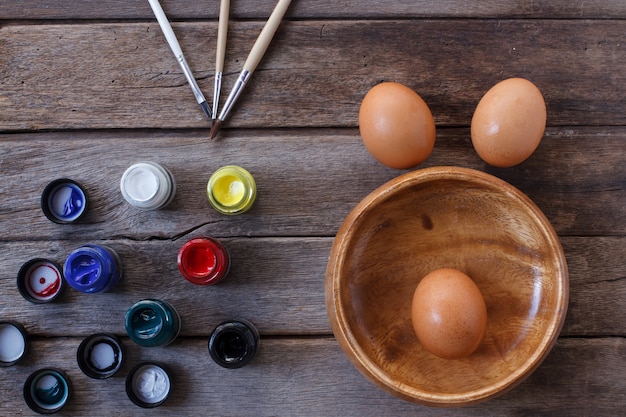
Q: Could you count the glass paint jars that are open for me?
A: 6